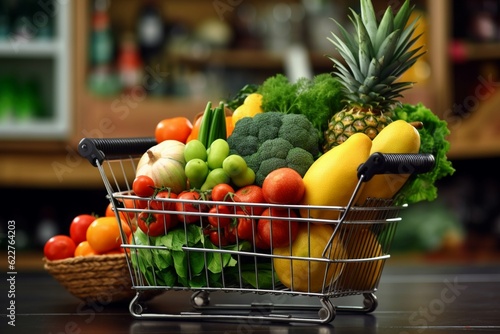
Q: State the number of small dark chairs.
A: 0